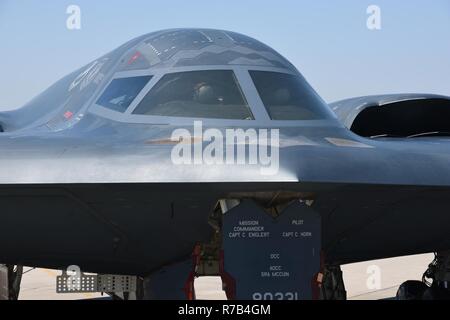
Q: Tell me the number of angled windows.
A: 3